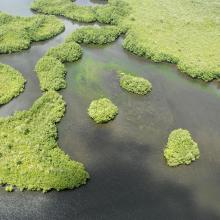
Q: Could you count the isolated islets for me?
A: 3